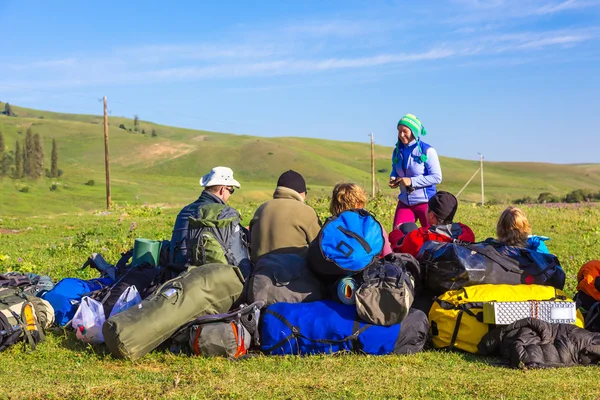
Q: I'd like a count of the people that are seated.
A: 5